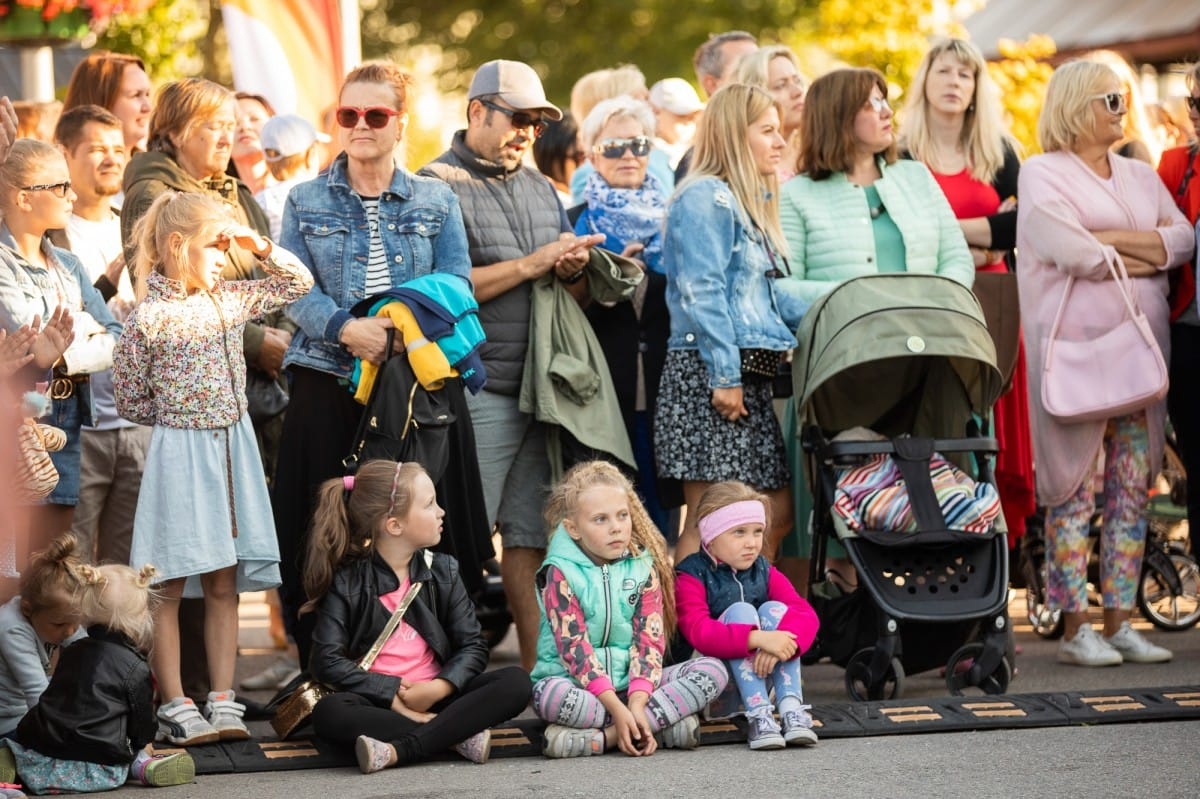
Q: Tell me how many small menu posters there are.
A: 0